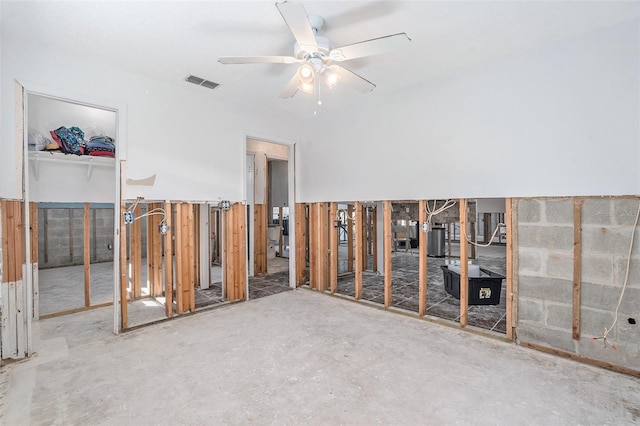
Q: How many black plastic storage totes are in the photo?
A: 1